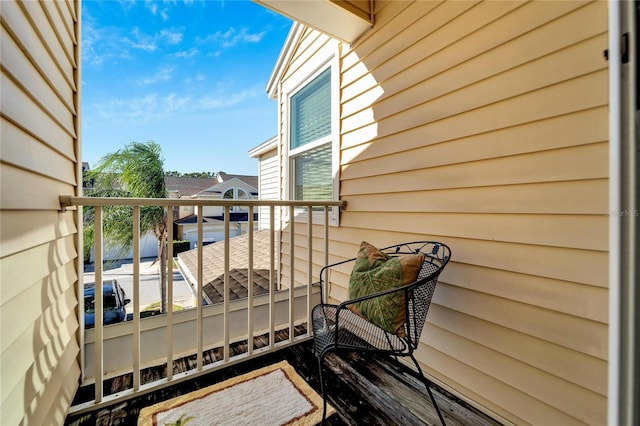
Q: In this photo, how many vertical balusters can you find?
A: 10